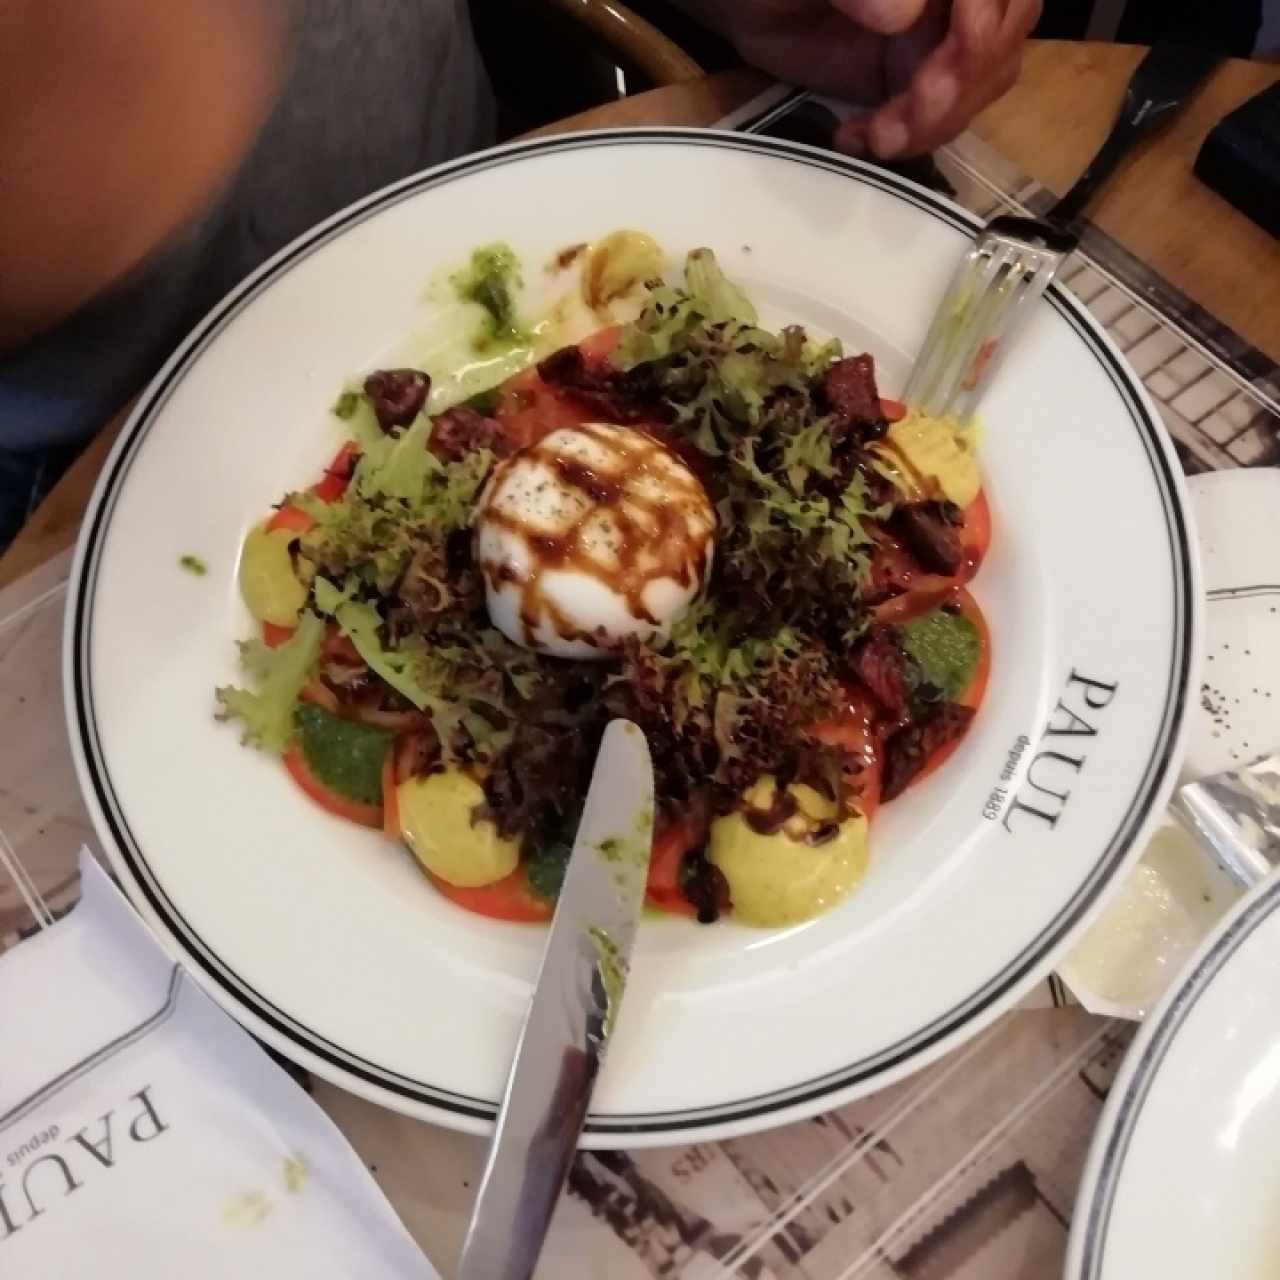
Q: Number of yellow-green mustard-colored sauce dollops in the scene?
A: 5